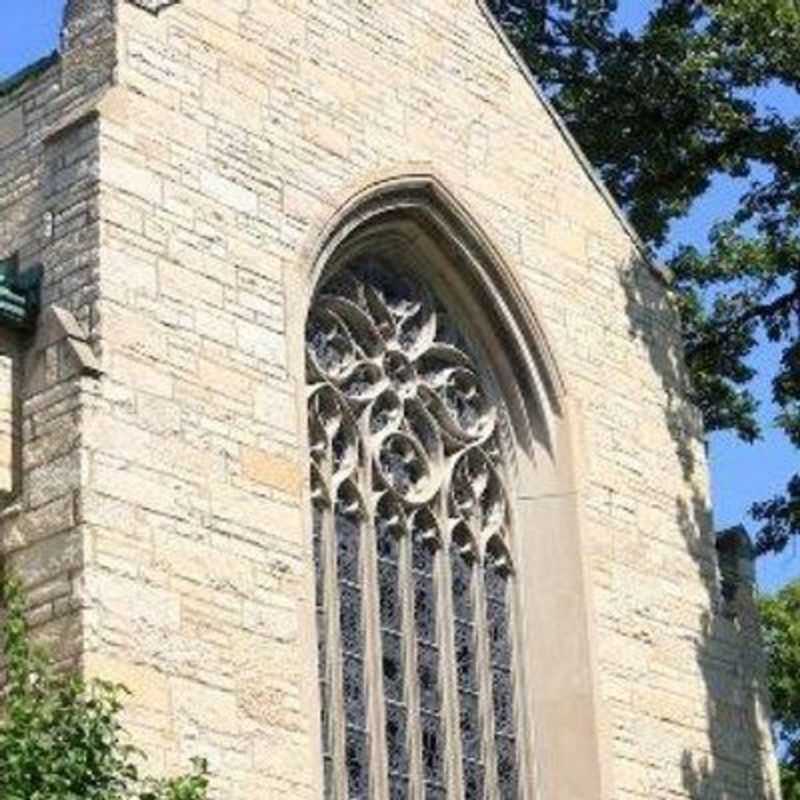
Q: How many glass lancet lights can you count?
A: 6